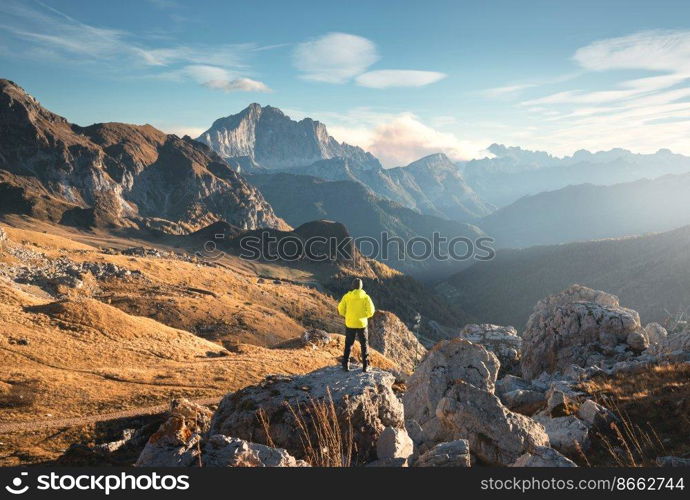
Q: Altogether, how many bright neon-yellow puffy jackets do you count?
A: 1